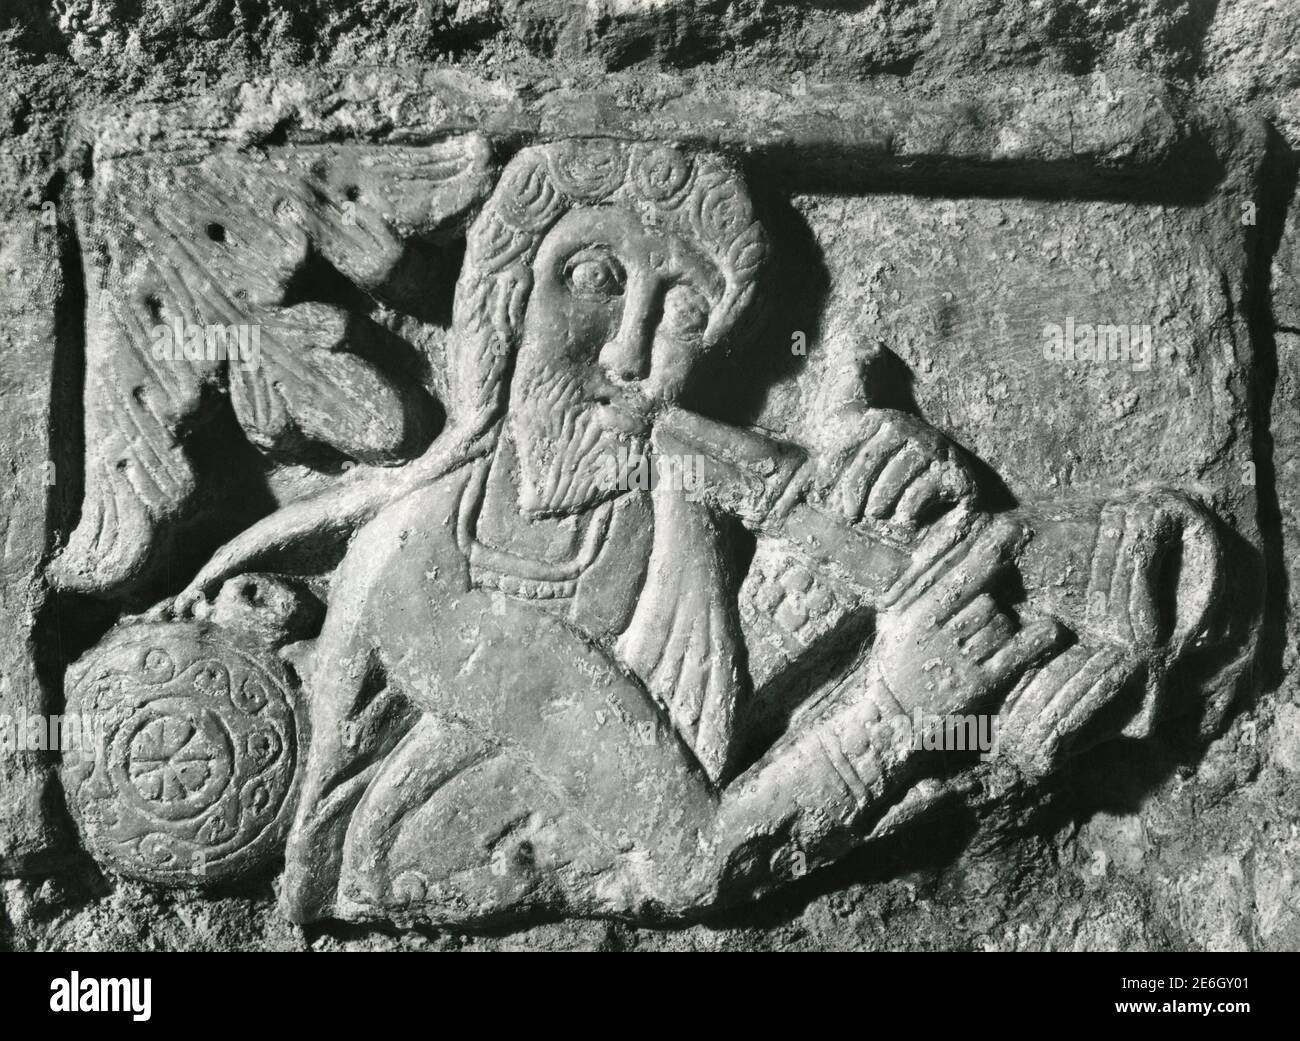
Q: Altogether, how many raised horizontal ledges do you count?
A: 1